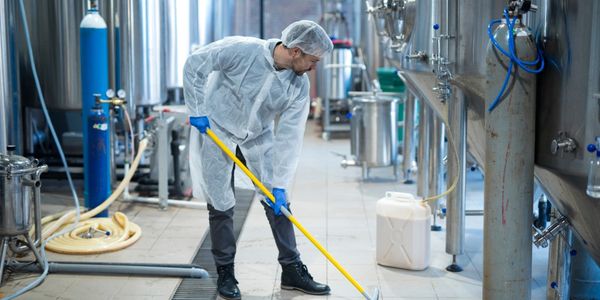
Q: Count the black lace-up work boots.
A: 2